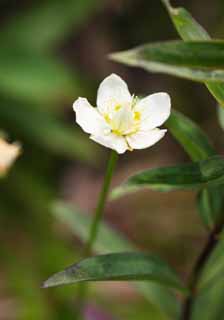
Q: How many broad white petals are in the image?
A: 5